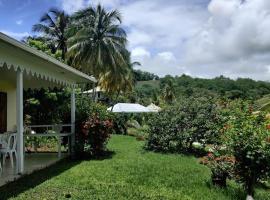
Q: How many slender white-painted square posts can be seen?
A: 2